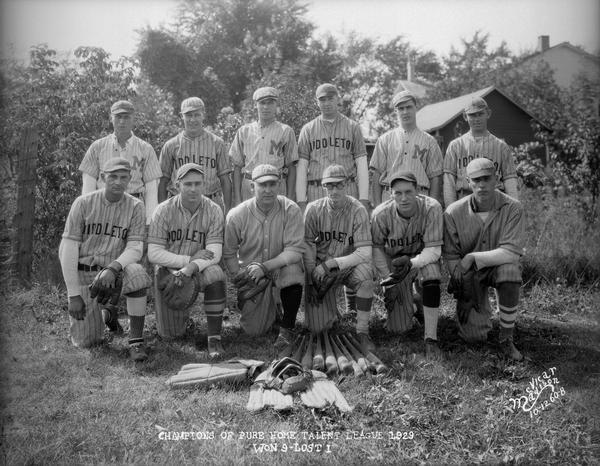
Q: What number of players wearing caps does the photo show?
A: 12